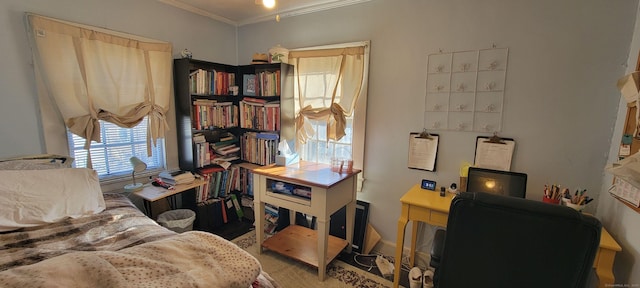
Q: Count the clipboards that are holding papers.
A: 2